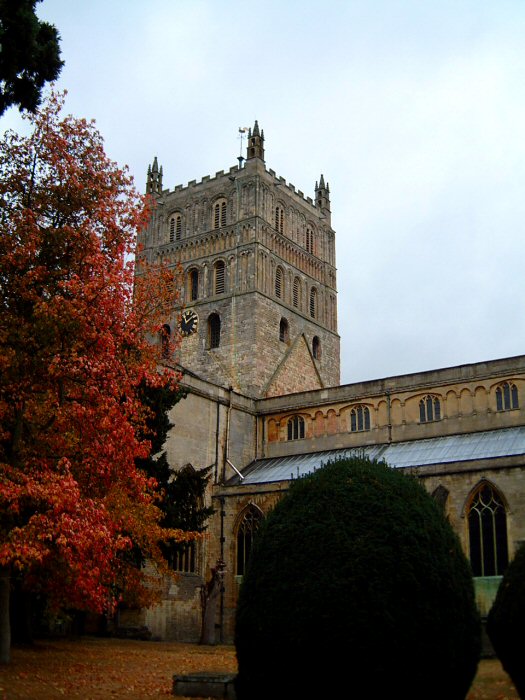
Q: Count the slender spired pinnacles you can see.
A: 3